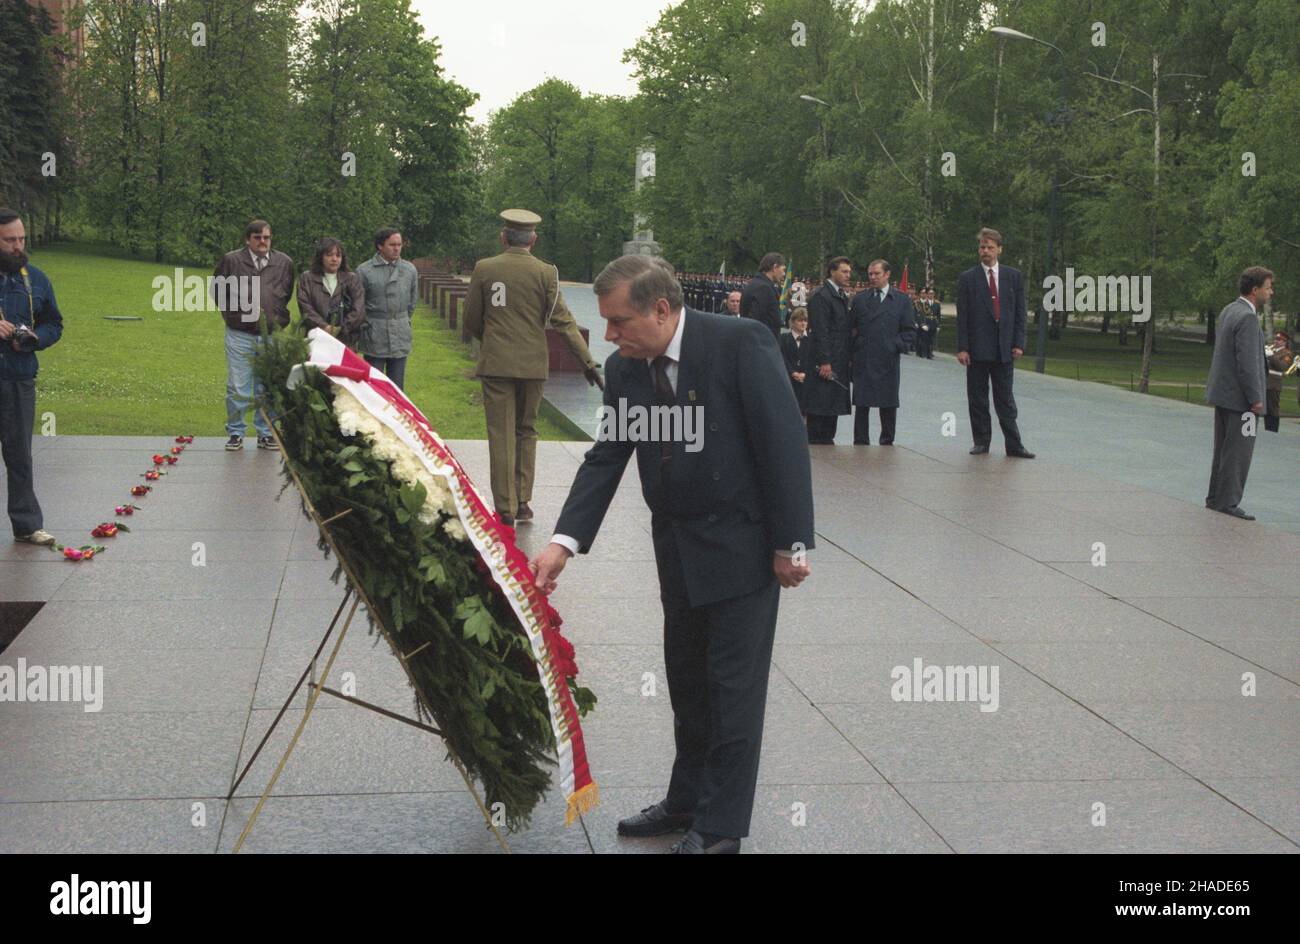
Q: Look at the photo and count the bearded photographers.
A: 1